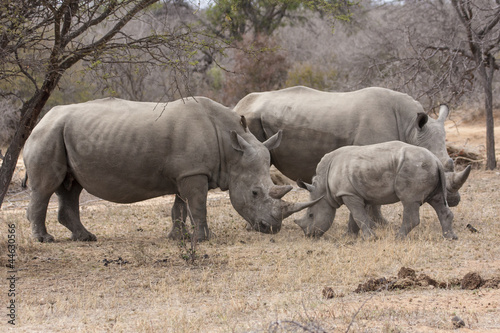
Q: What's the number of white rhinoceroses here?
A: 3